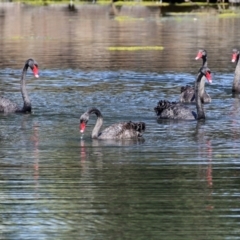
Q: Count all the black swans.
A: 5